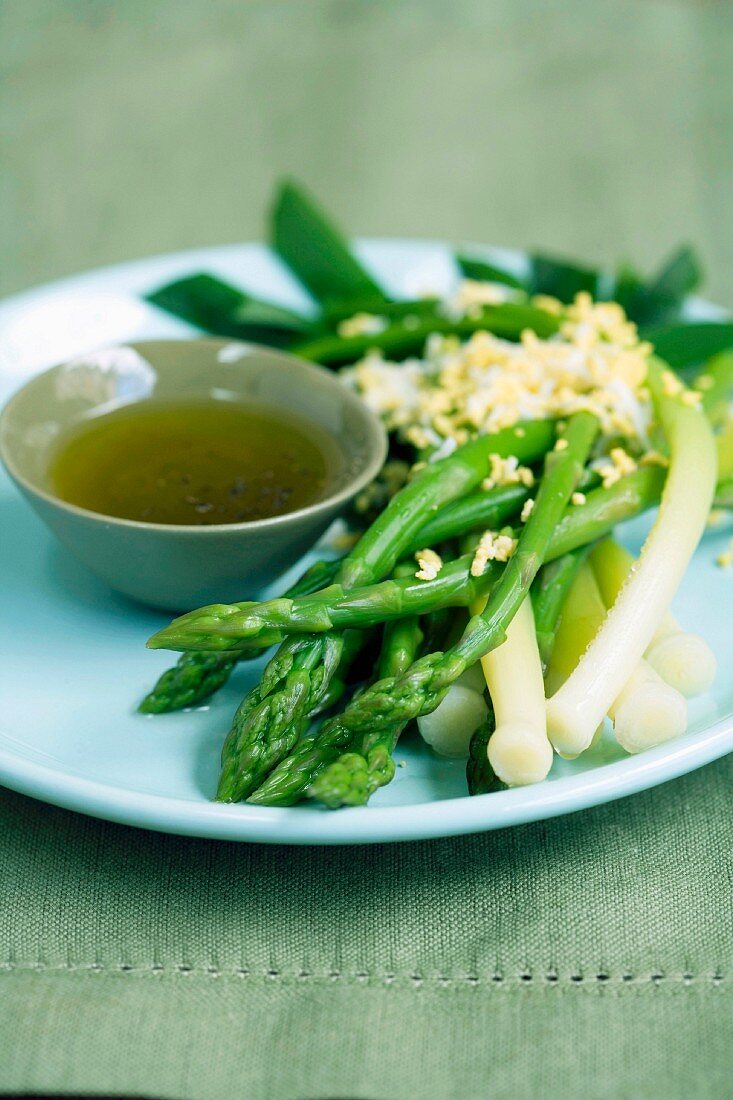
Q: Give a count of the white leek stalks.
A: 5